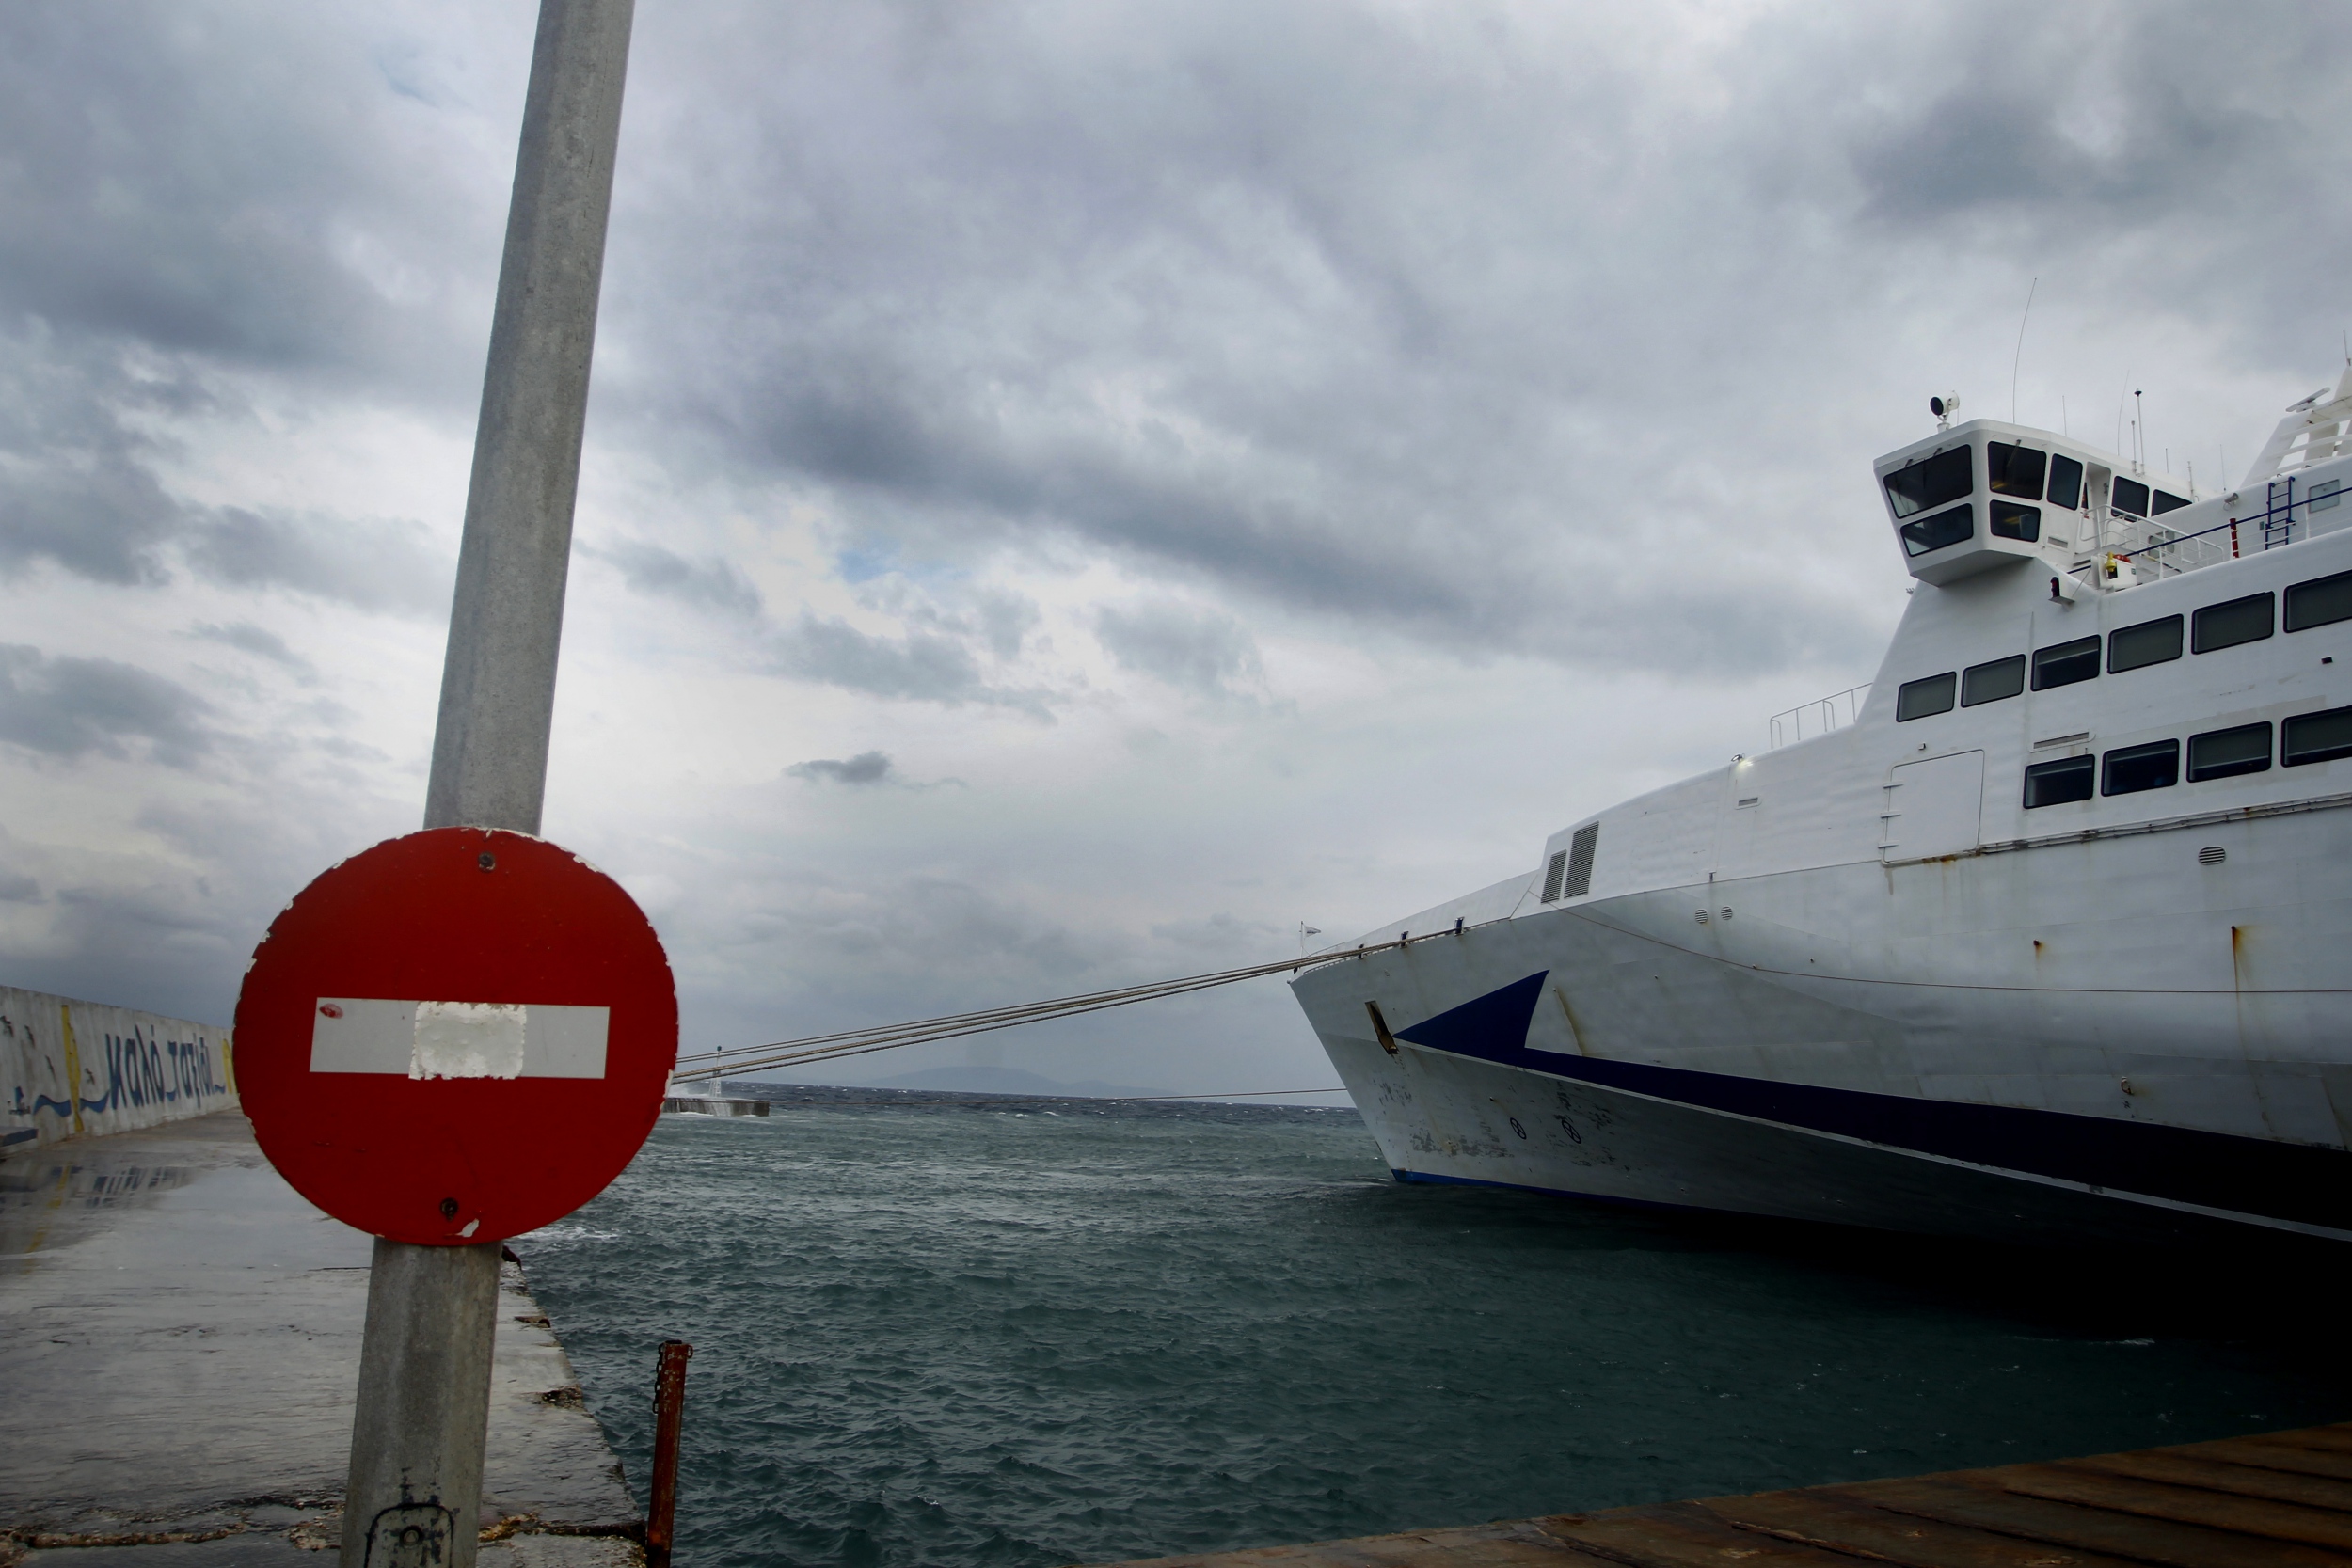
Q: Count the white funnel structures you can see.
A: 1